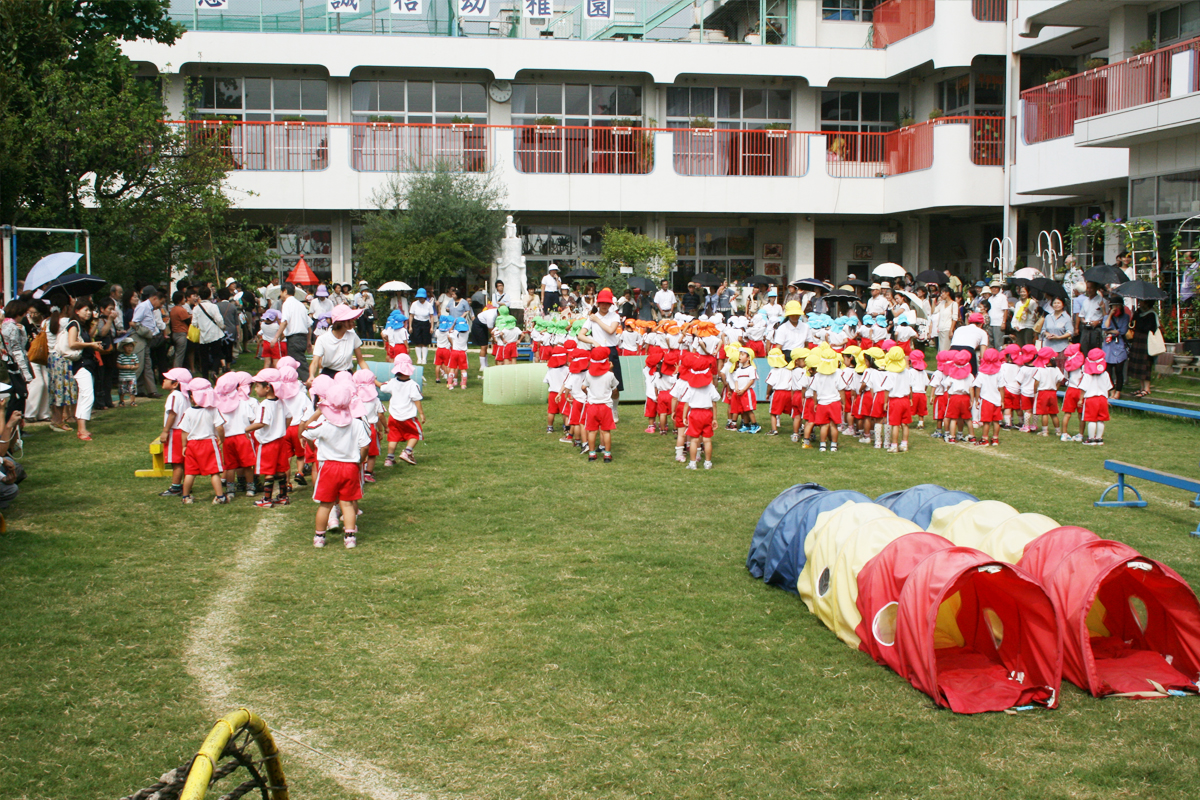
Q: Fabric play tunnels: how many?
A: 2